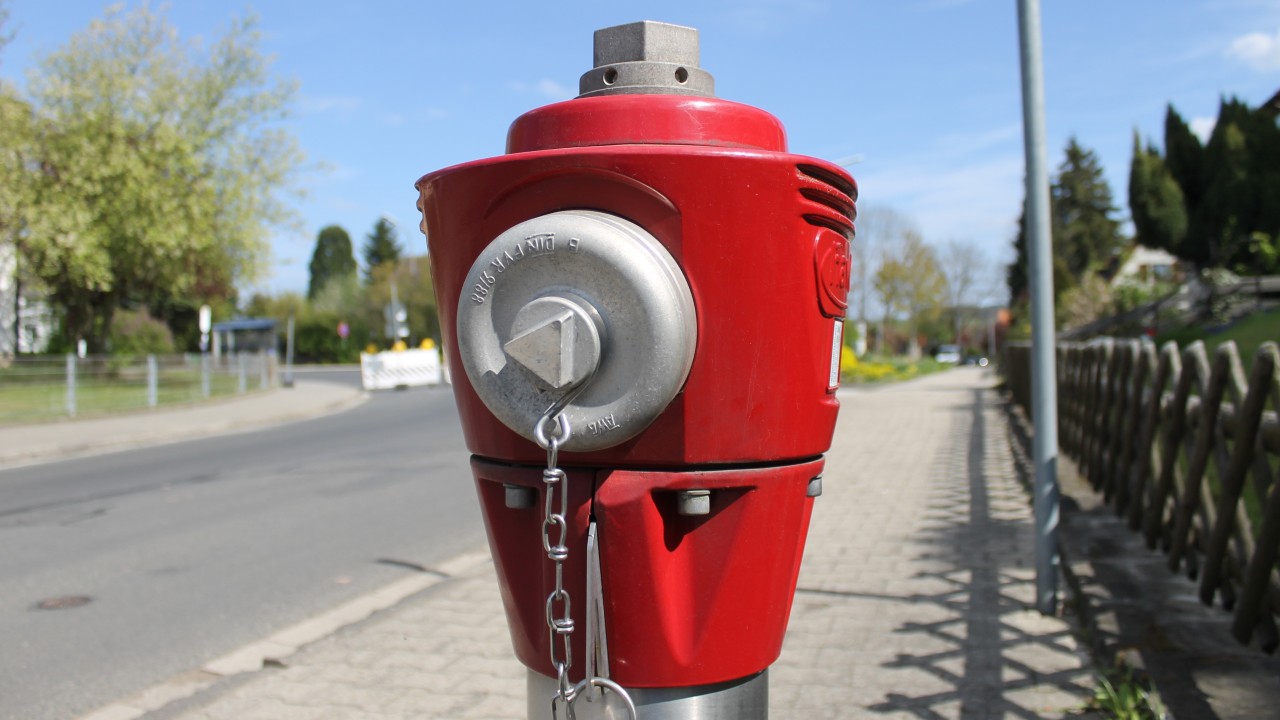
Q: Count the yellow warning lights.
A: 3